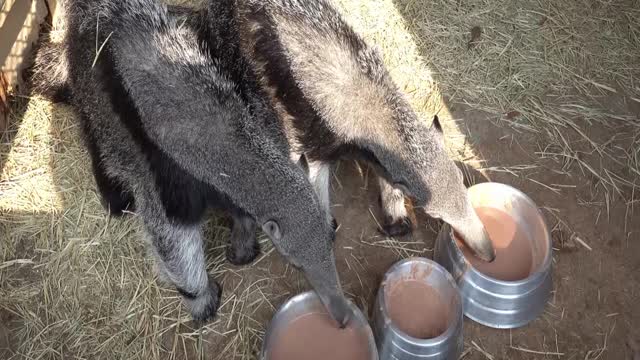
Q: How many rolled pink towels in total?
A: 0